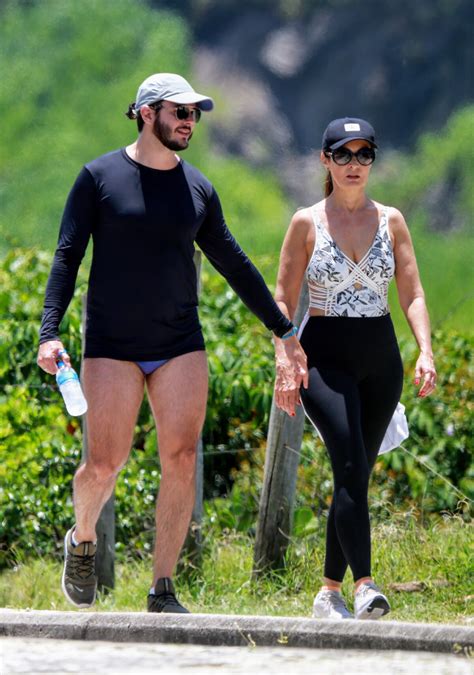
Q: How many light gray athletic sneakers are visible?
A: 2